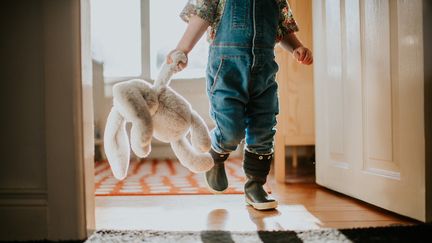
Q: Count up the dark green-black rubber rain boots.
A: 2